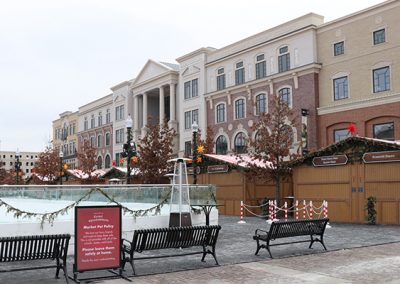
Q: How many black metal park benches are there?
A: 3